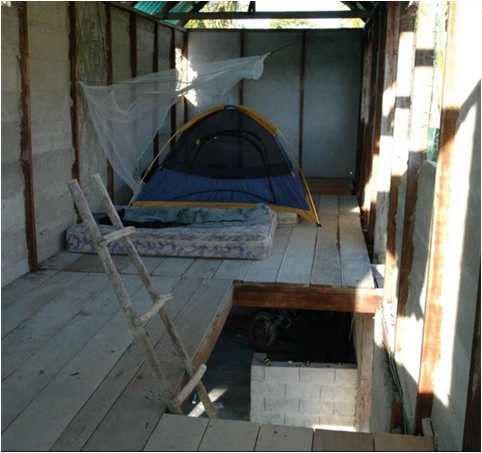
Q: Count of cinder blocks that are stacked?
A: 14